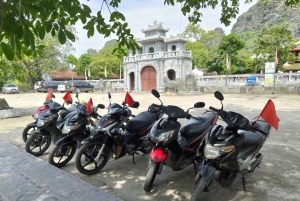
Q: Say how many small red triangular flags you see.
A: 5